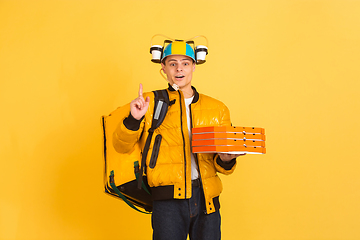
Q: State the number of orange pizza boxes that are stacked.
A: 4